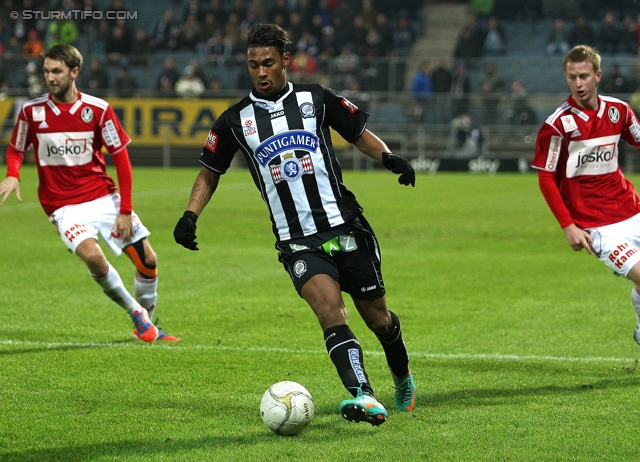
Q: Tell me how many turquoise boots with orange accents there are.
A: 2